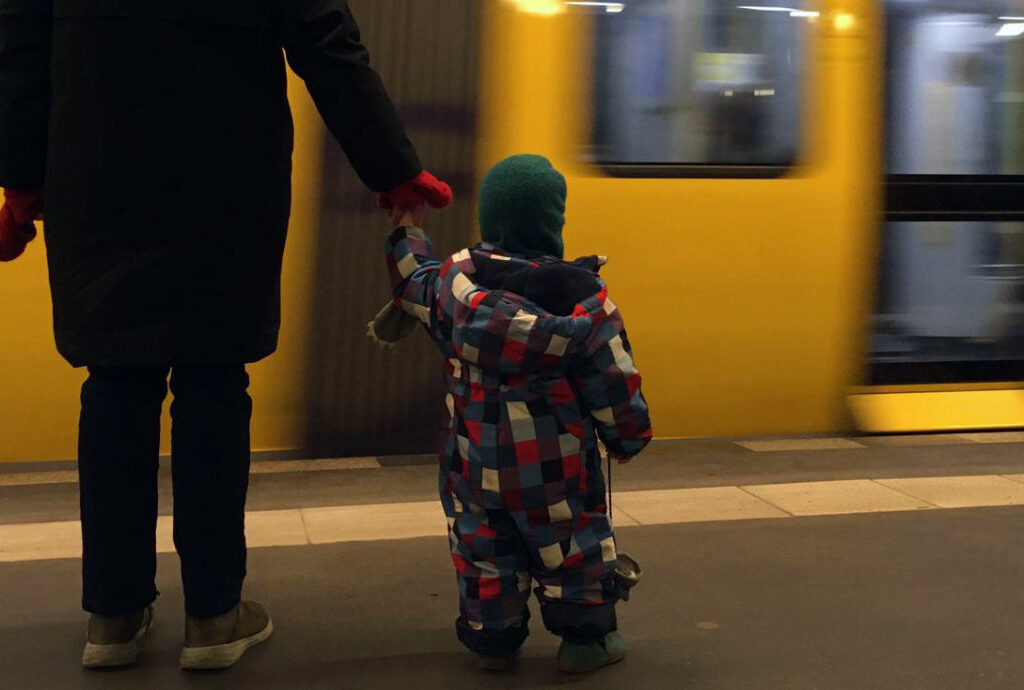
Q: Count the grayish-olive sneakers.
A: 2